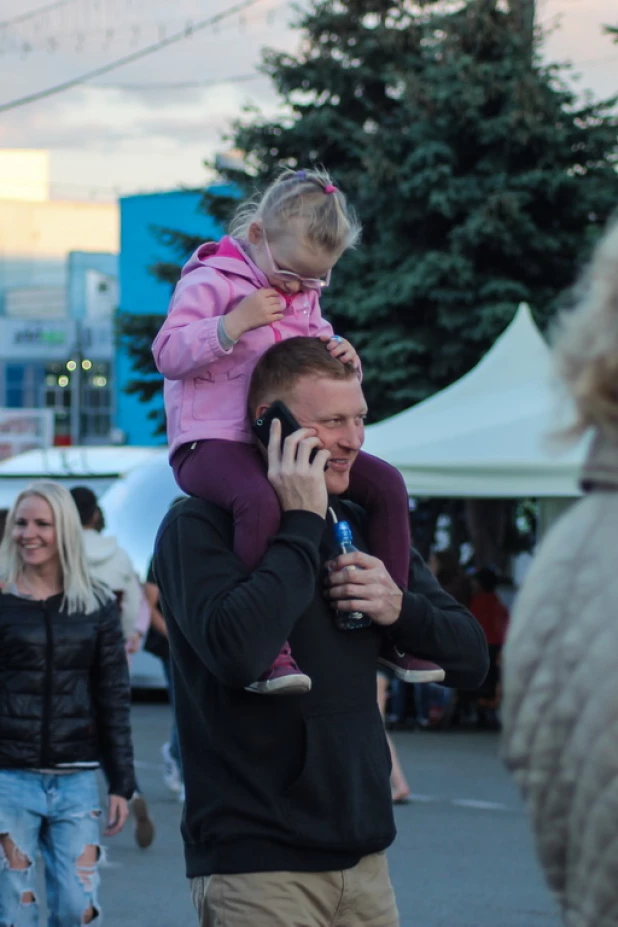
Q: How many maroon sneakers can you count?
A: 2